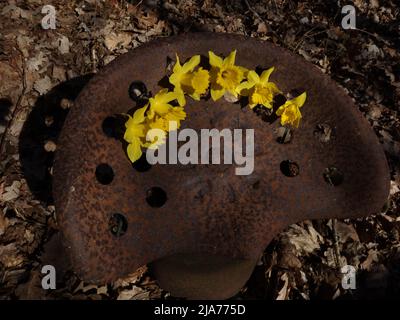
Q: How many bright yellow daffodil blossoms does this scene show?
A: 6